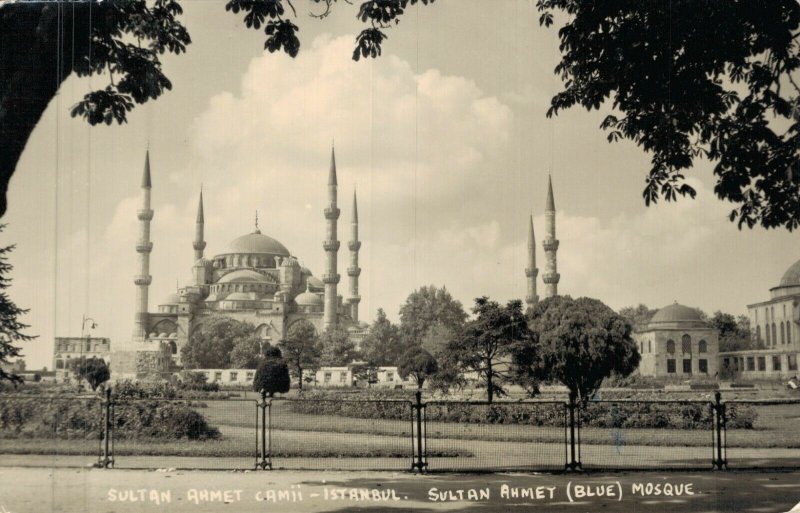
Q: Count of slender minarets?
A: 6